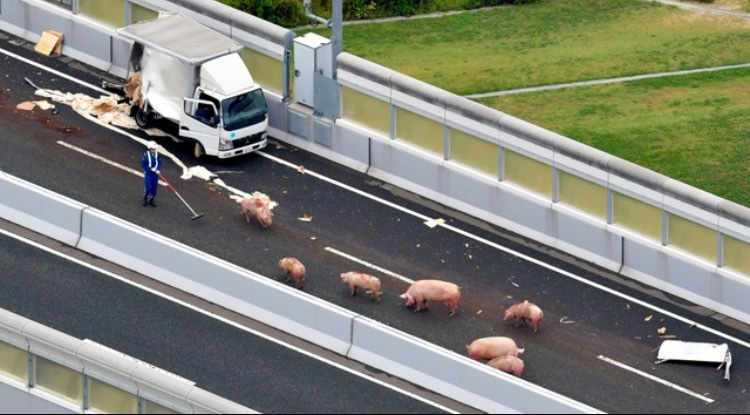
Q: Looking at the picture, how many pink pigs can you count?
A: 7